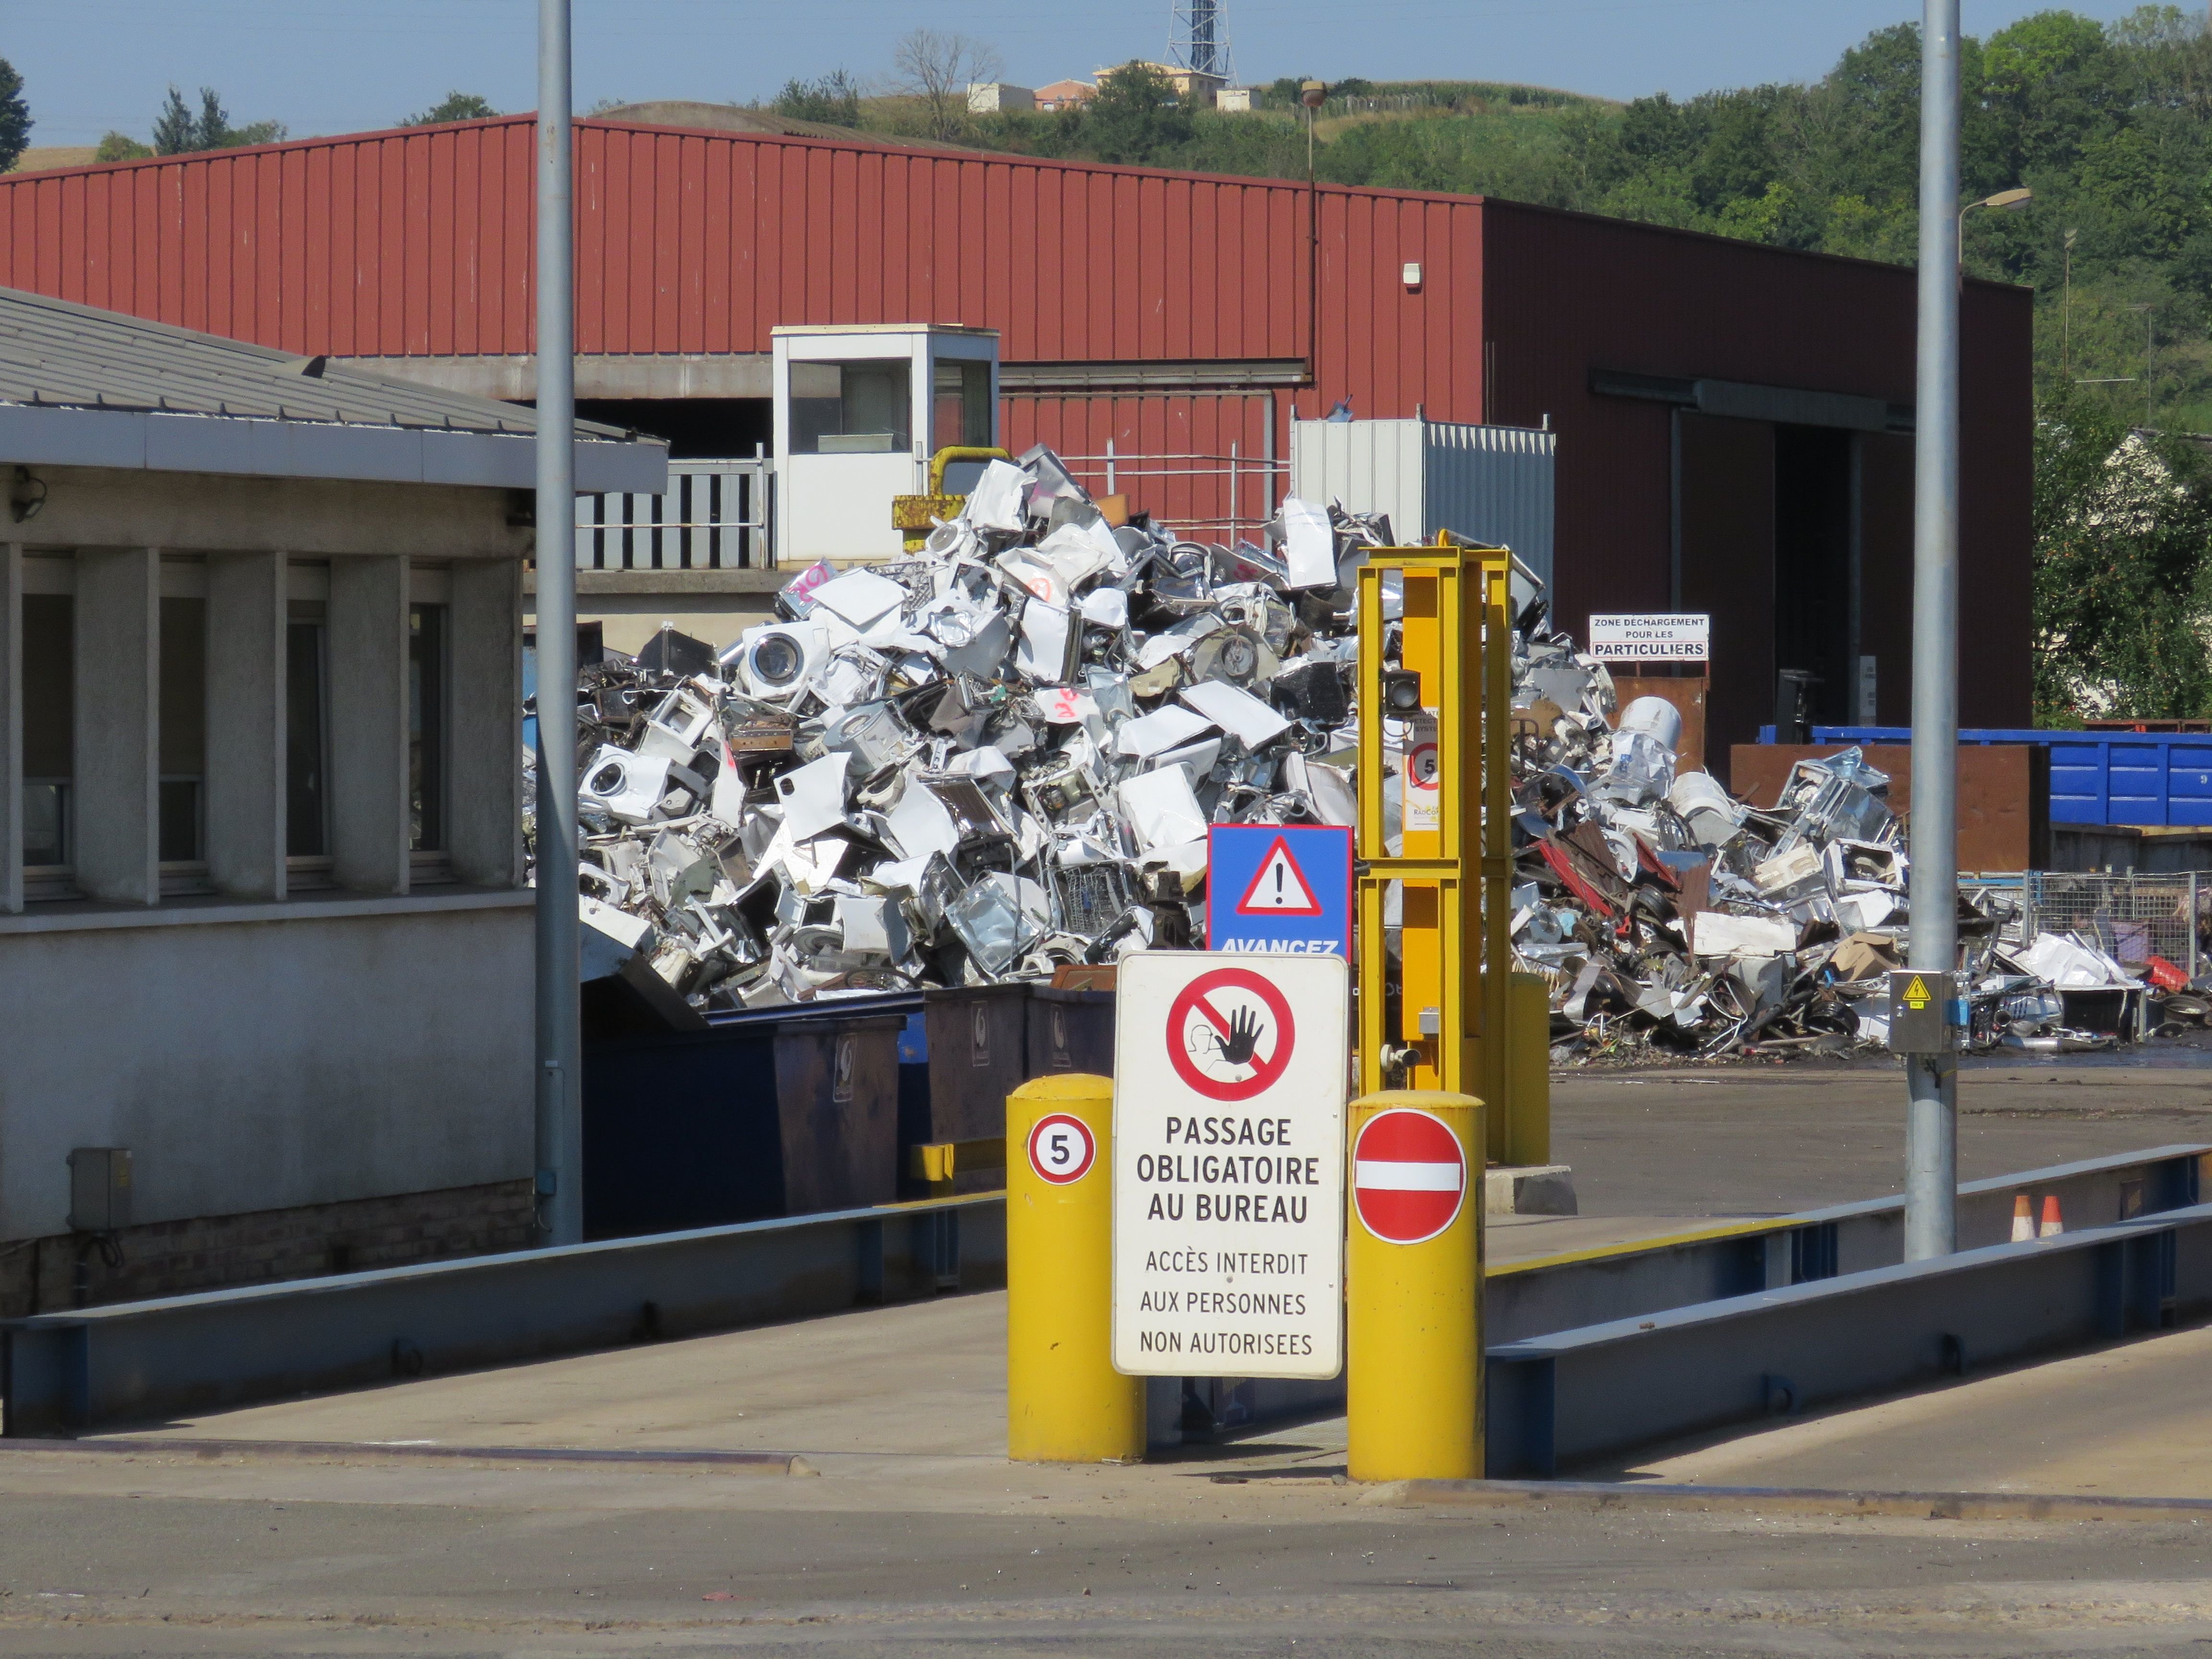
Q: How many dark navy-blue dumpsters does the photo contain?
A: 3